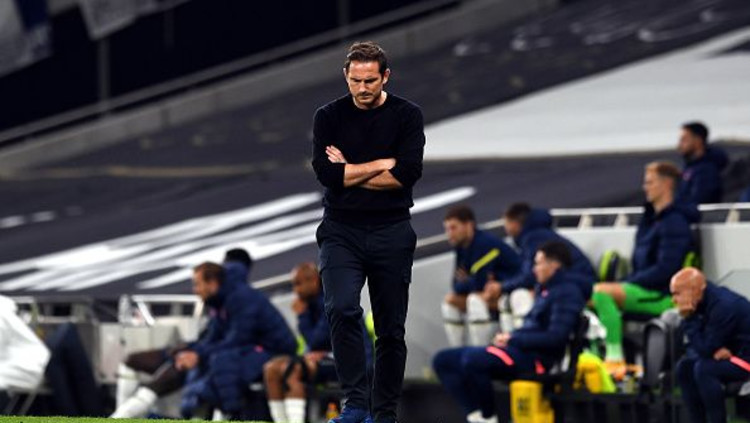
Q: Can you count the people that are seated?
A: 9